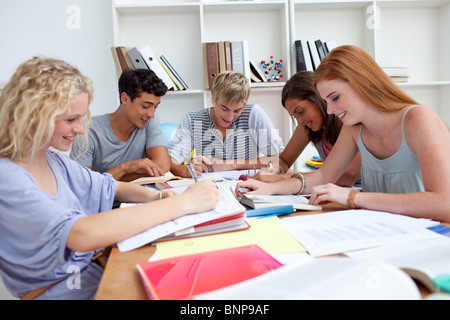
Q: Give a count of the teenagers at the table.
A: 5